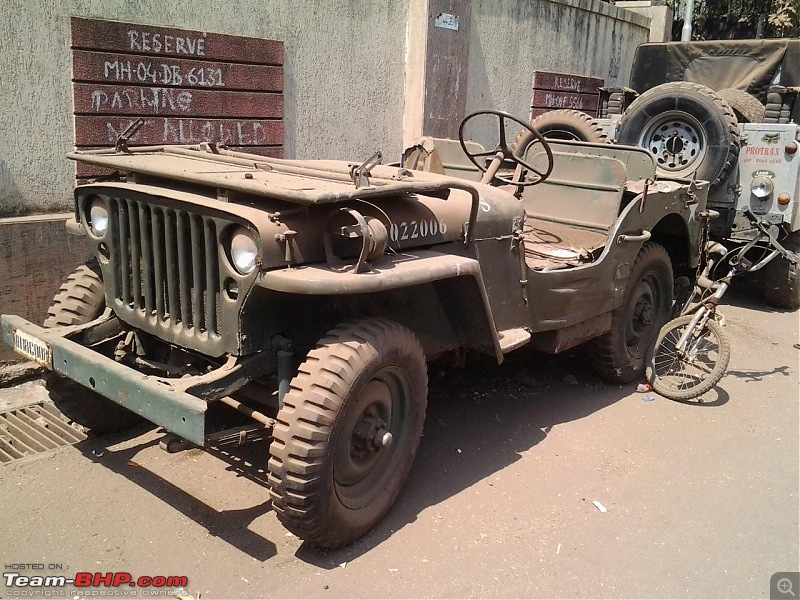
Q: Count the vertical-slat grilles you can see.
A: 1